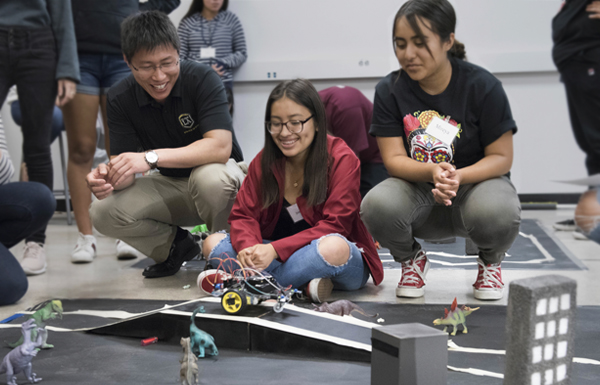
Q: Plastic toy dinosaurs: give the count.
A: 6